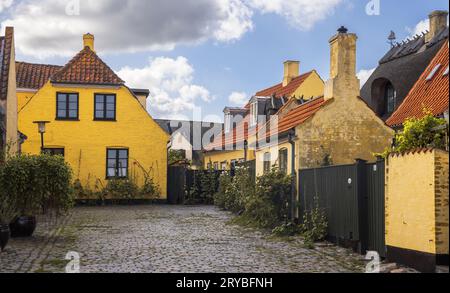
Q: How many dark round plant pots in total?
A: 2